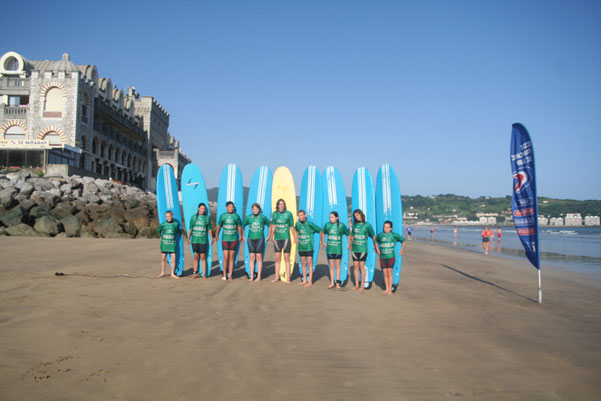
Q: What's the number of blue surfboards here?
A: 8